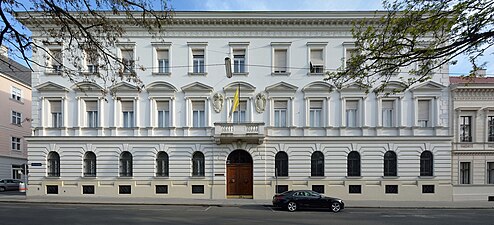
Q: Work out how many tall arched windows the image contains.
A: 10